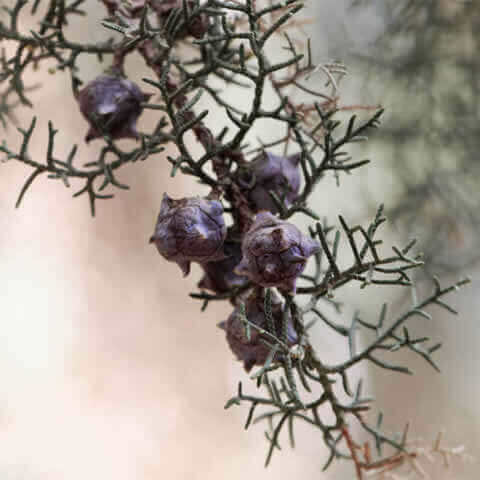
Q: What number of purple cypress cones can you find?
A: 6